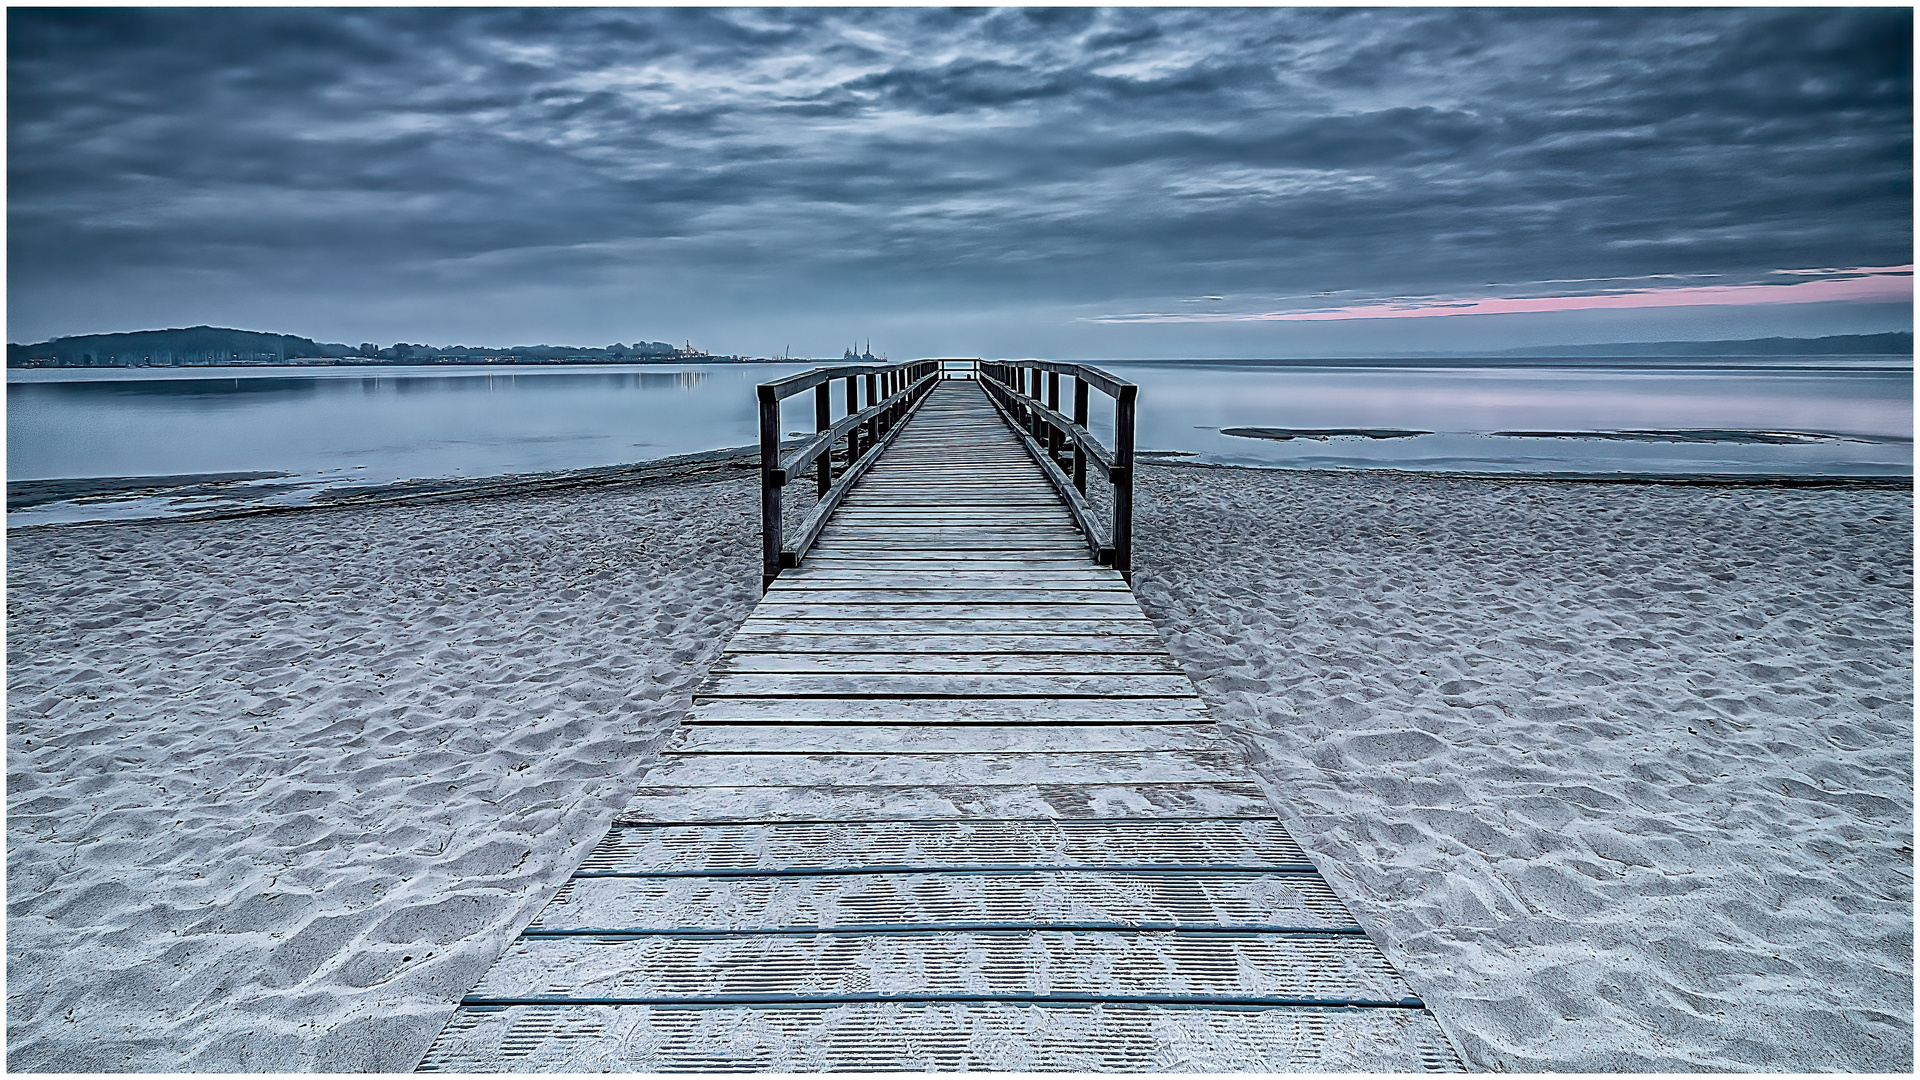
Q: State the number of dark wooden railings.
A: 2